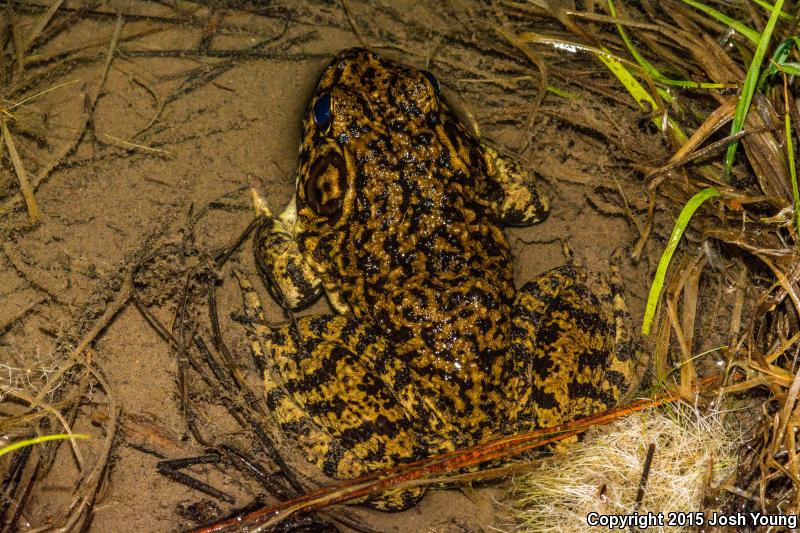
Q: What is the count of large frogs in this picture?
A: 1